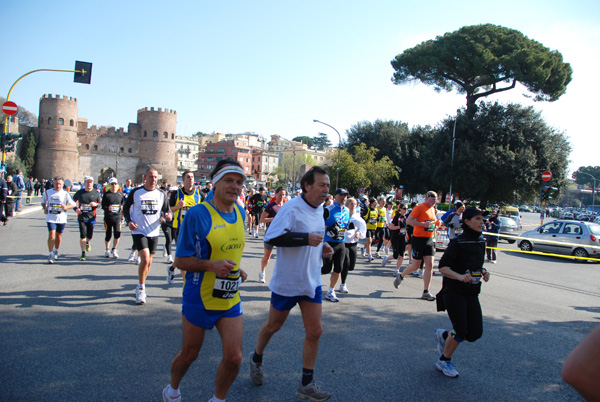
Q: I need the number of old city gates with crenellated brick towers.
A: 1